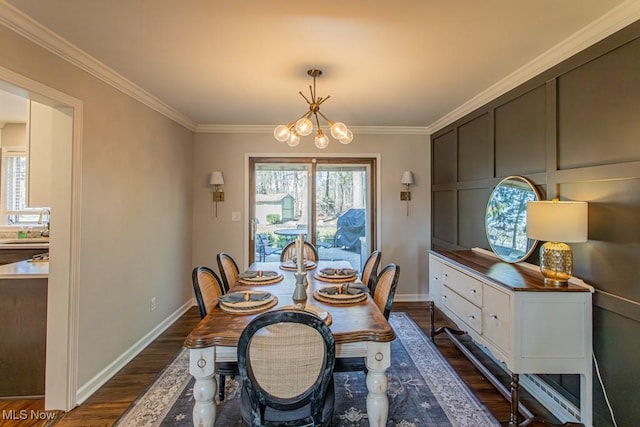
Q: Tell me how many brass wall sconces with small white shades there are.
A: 2